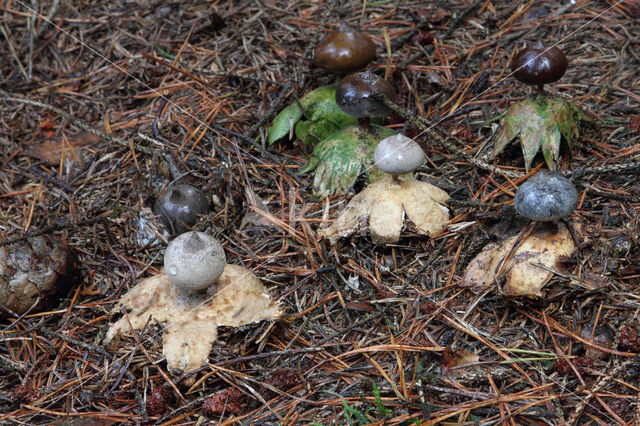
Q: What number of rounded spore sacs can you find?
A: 7